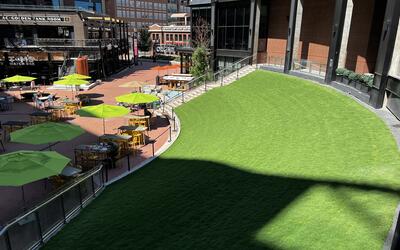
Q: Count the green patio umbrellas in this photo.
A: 7